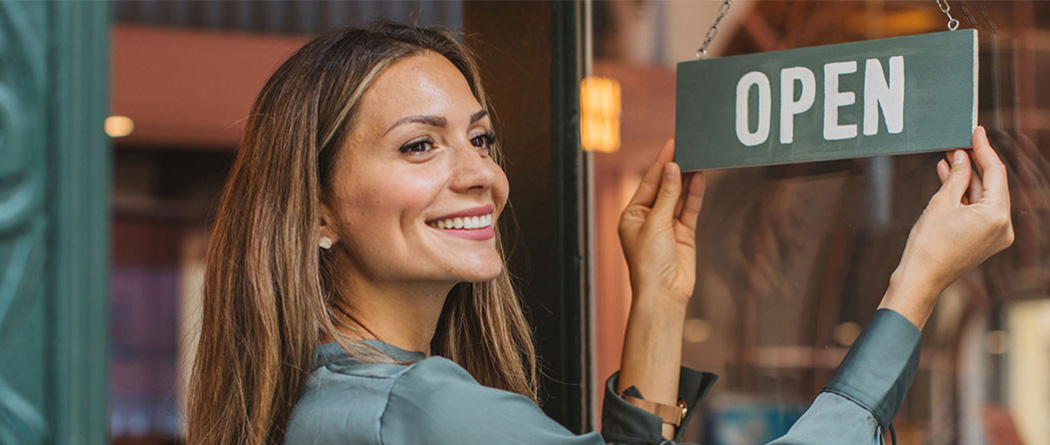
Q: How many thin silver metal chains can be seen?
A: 2